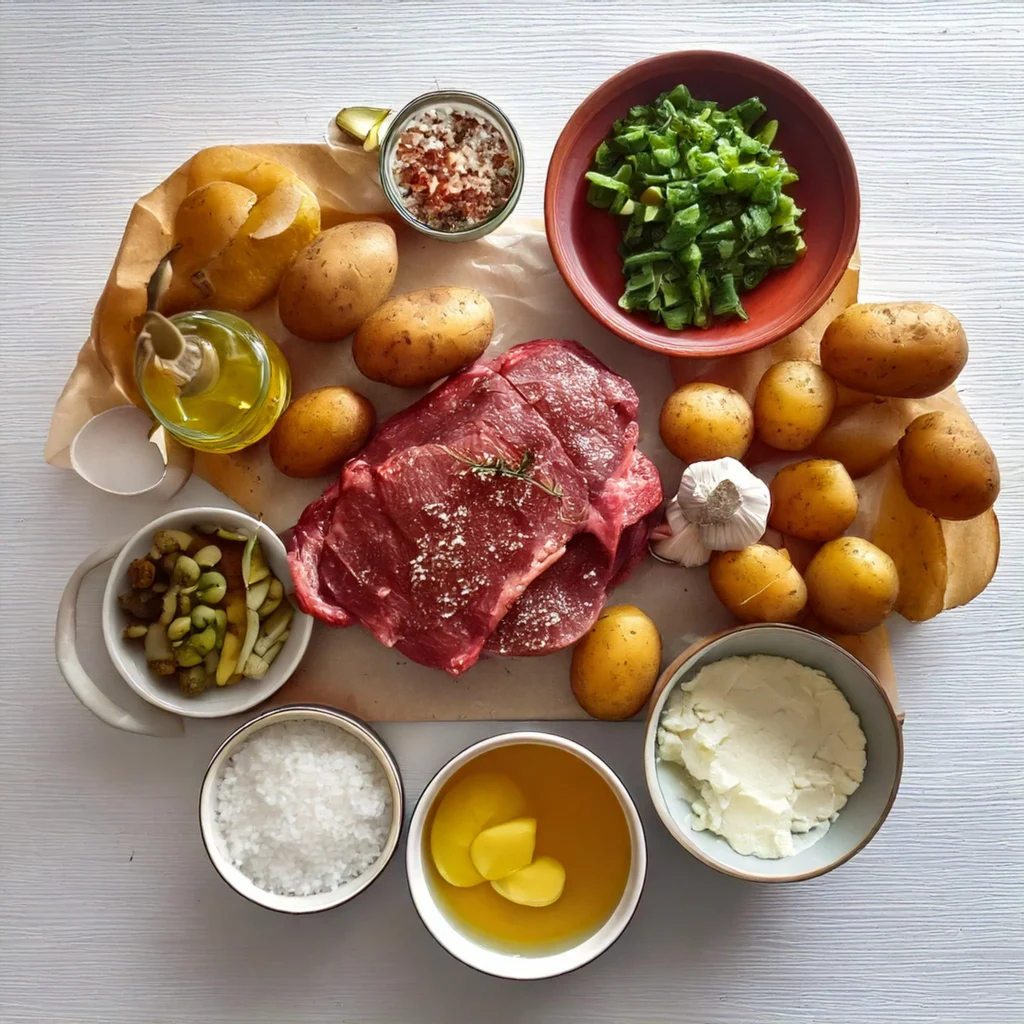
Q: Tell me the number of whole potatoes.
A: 11